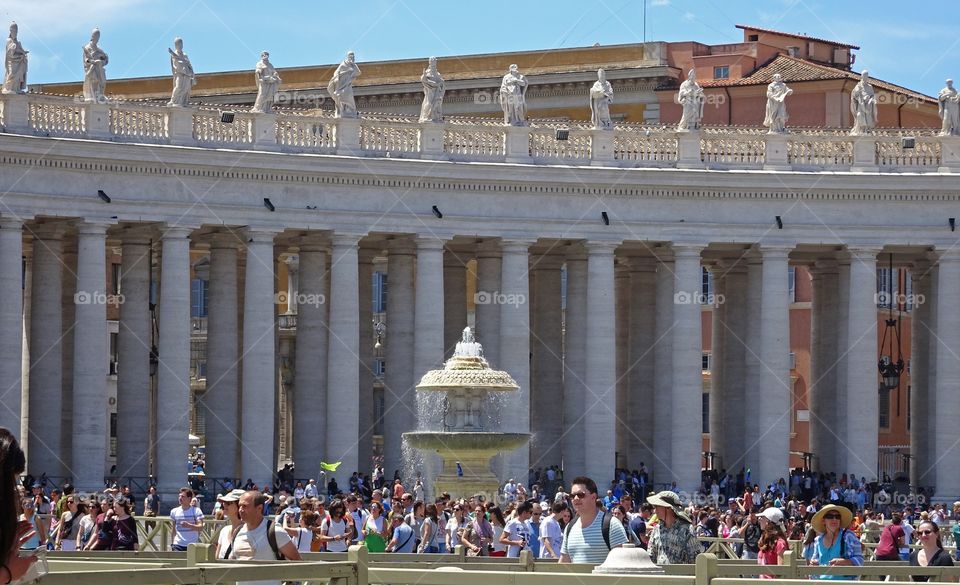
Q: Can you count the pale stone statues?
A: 12